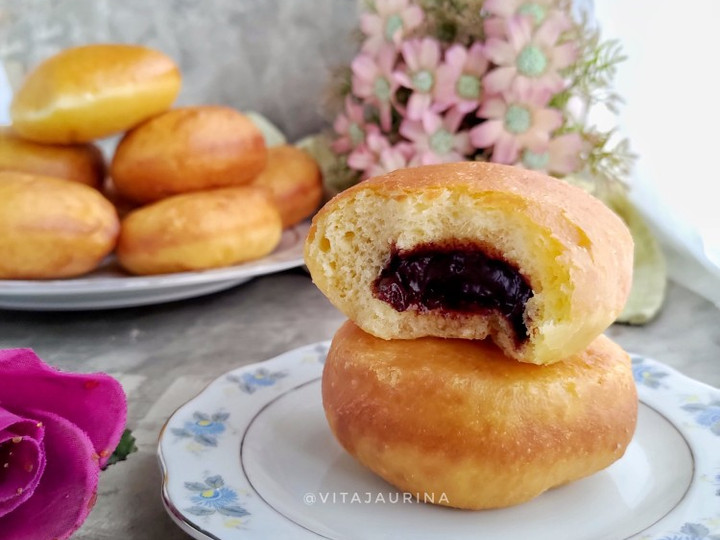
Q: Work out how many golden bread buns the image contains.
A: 8